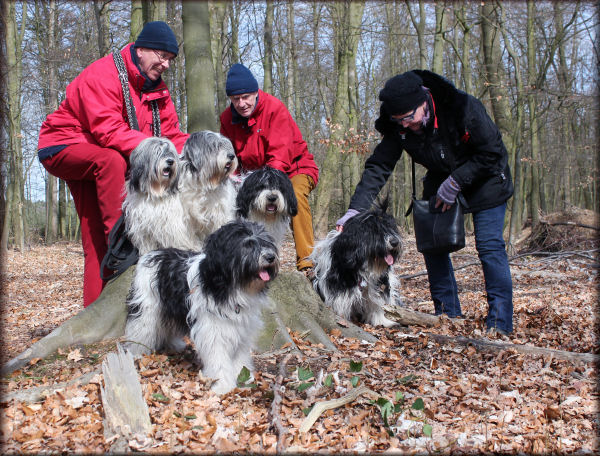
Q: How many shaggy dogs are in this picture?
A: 5